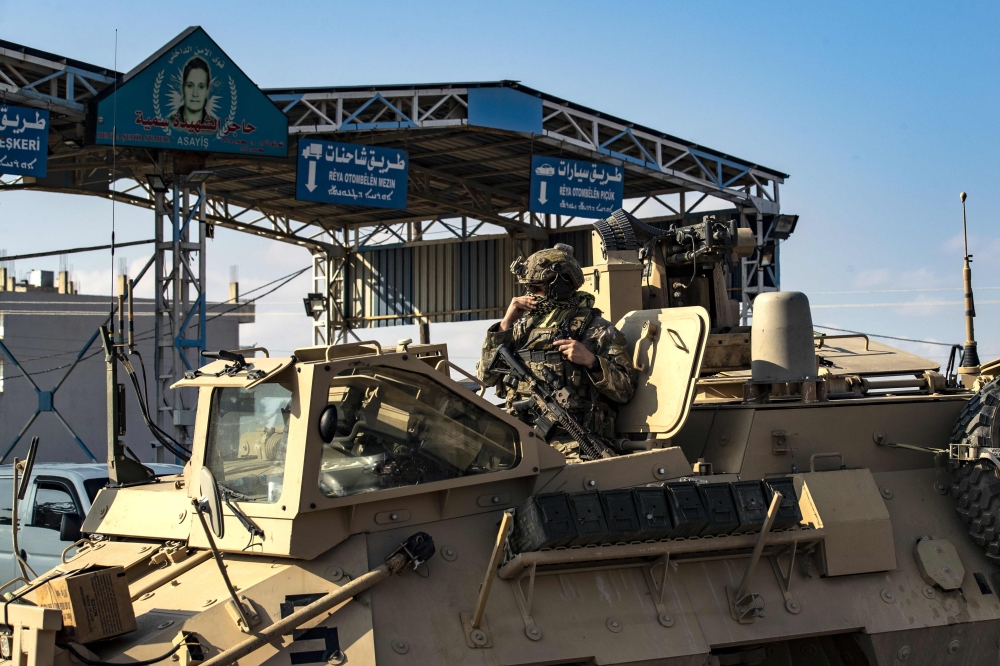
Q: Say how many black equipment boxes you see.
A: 8